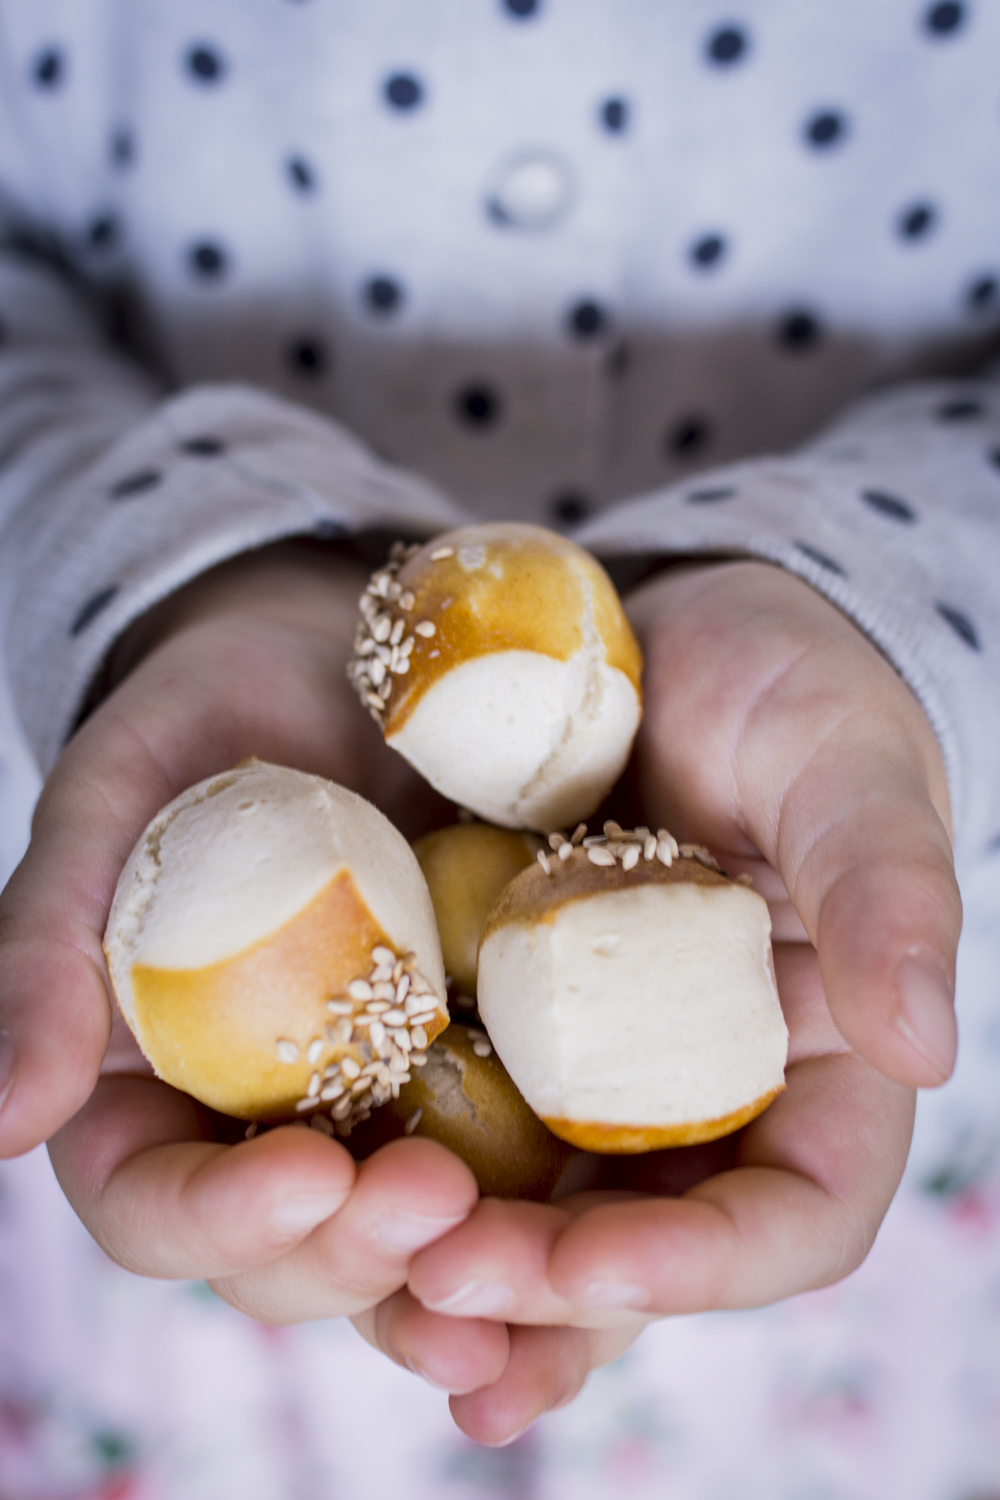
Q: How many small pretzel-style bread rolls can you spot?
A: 5